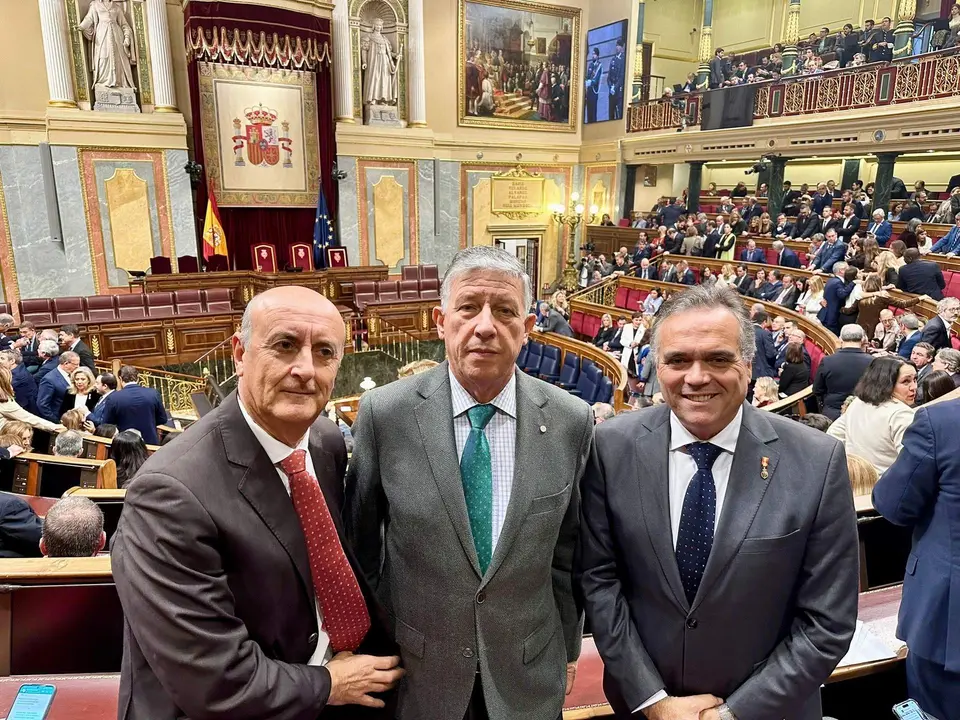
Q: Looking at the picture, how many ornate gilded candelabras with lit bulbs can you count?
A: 1